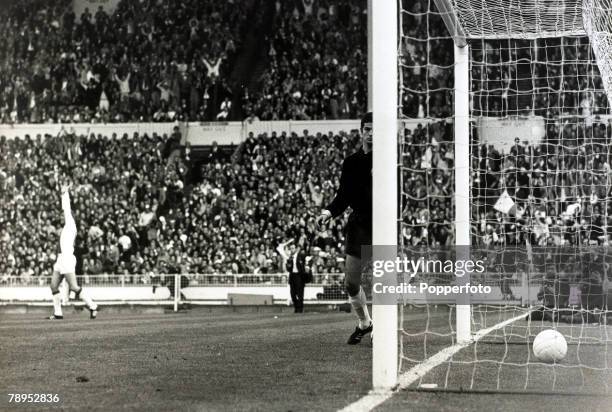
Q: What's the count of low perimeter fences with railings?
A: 1